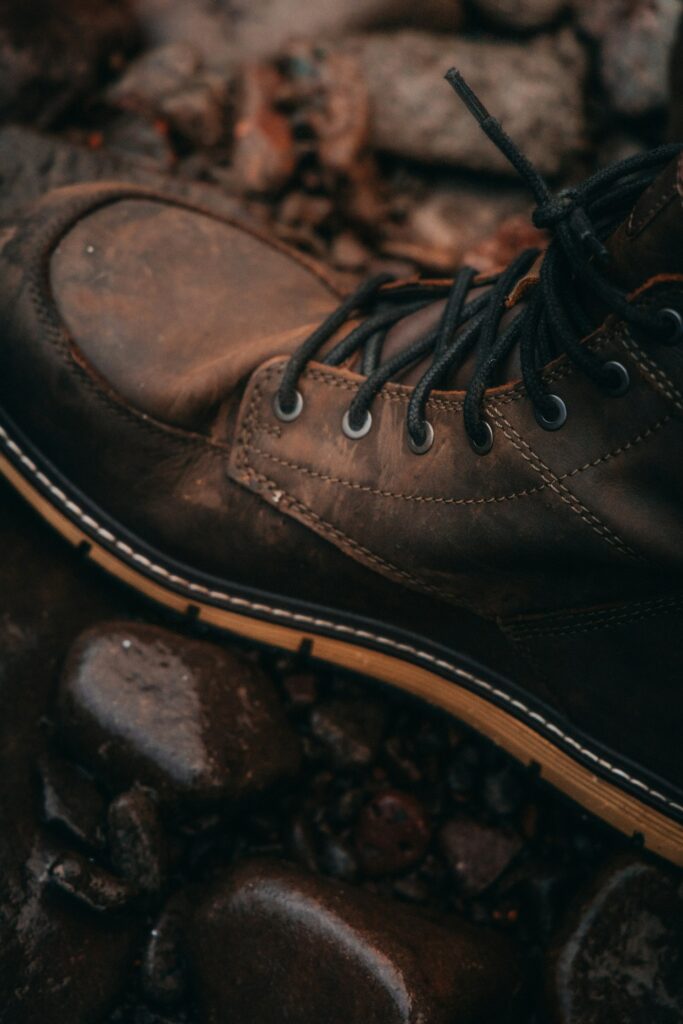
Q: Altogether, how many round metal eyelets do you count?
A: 7